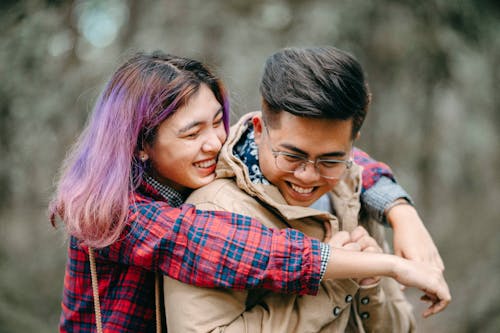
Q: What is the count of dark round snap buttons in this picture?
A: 4